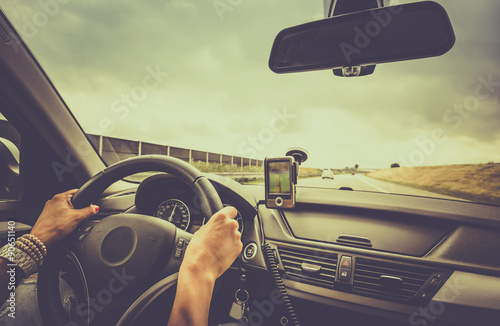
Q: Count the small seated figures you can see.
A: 0